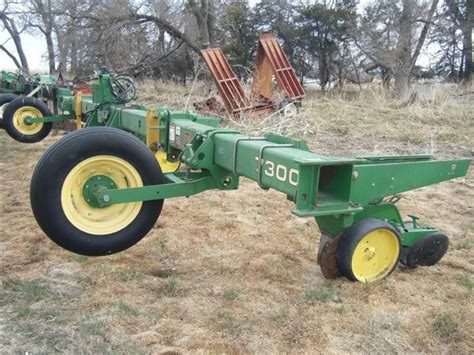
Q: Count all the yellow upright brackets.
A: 2